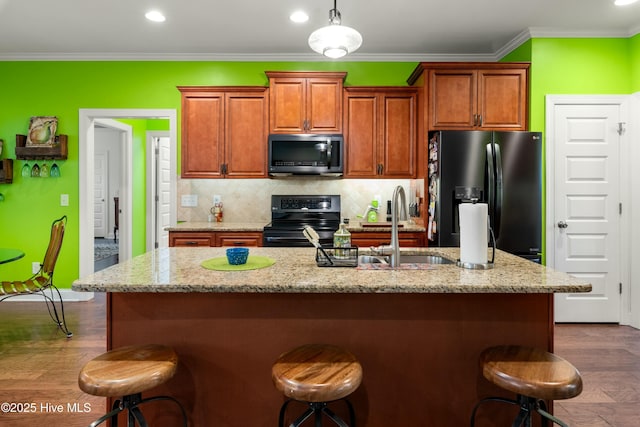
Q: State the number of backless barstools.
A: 3